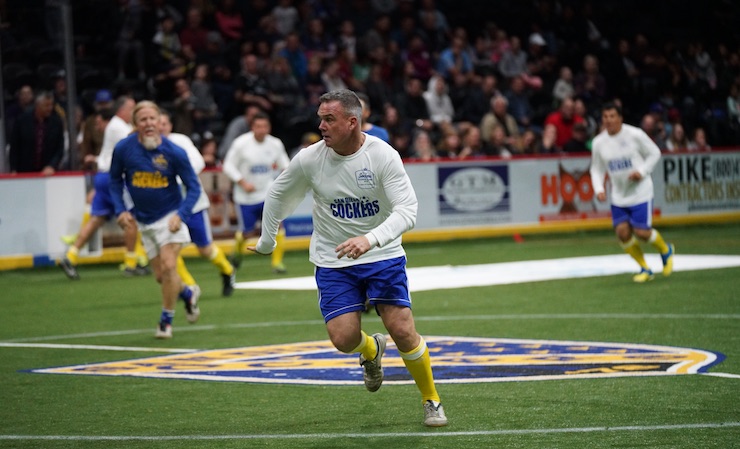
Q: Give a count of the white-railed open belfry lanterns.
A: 0